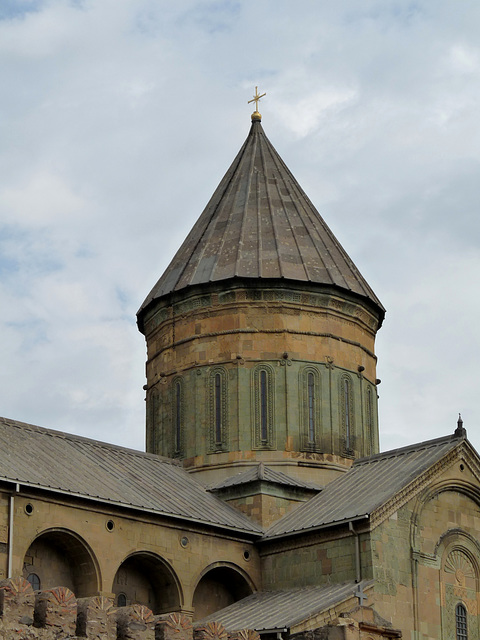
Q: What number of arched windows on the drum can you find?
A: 7